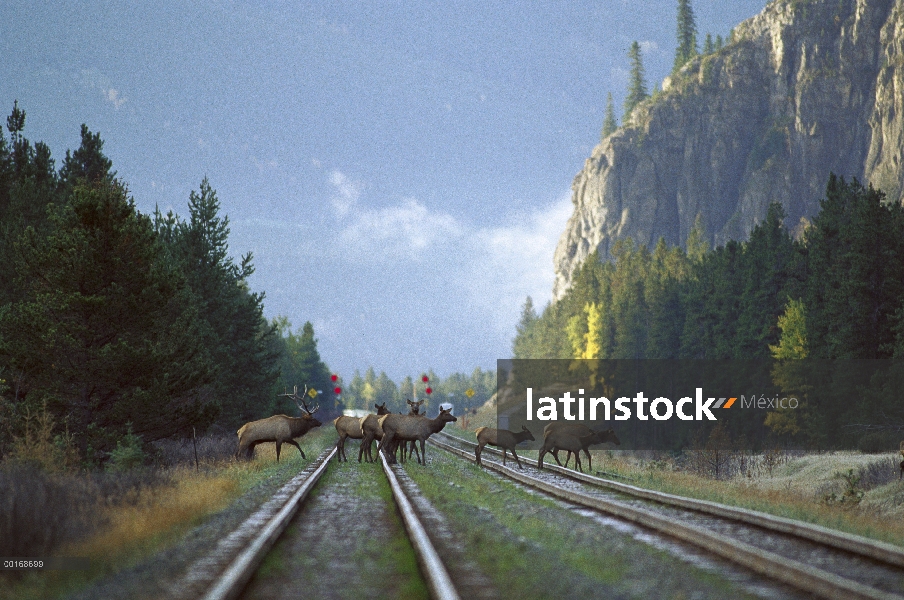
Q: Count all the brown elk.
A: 8